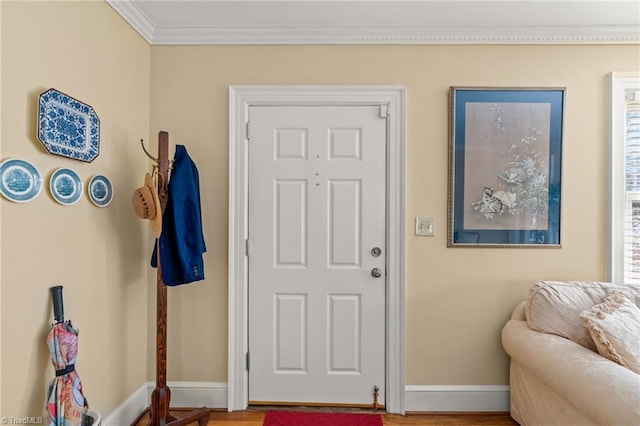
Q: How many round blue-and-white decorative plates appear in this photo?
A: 3